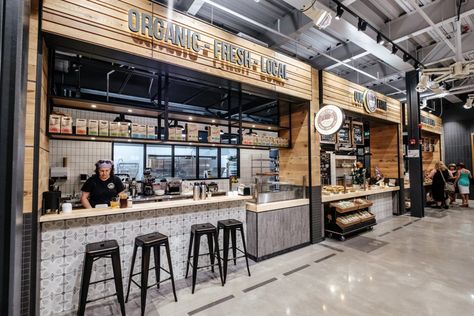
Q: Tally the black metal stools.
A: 4